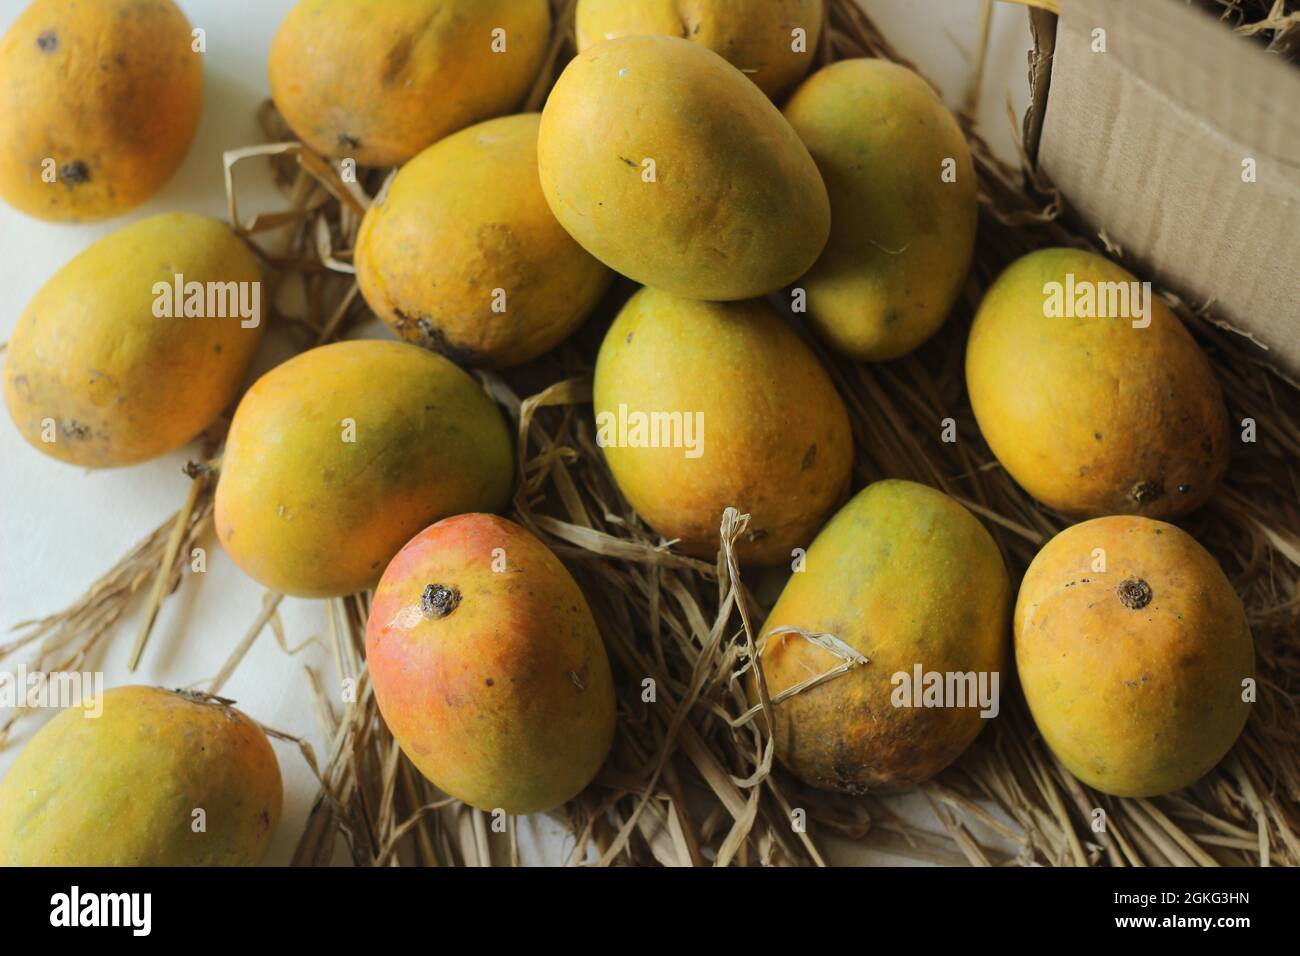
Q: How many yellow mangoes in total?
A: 14